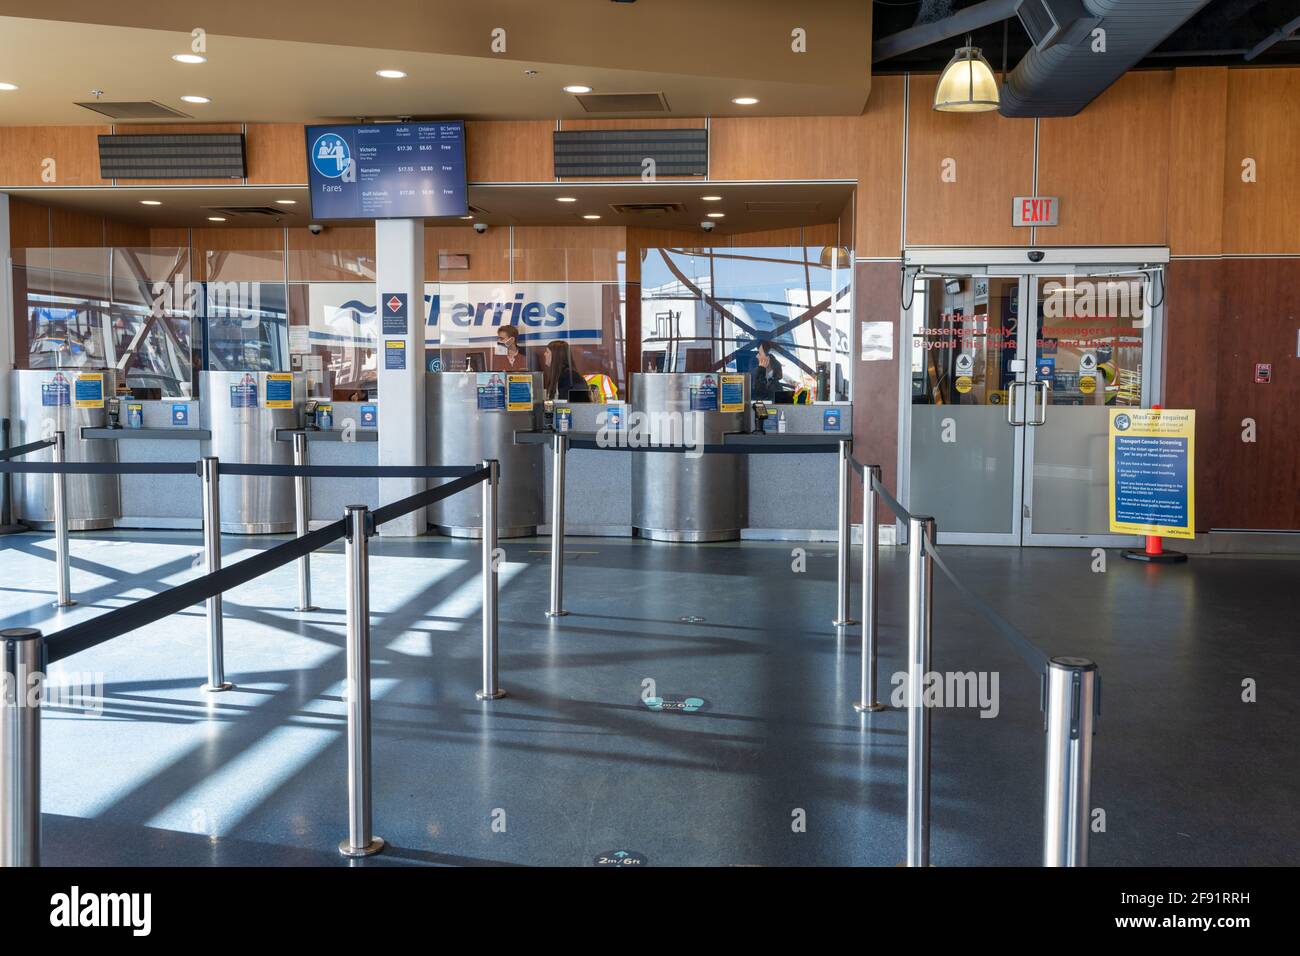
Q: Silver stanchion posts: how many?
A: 11